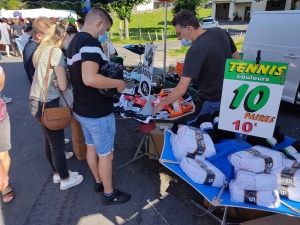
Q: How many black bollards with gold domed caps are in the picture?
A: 0